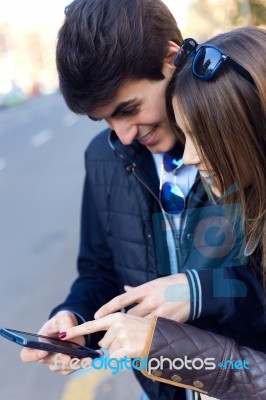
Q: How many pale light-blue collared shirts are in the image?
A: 1